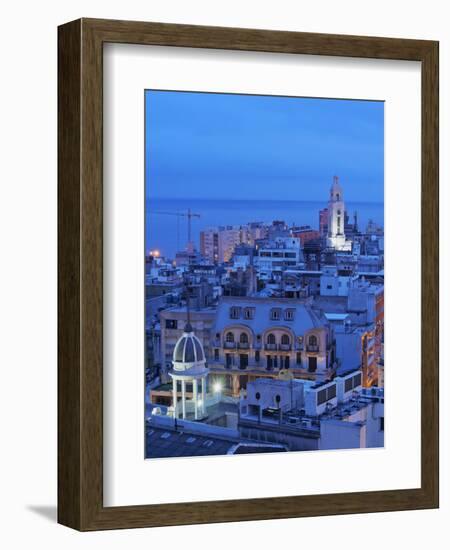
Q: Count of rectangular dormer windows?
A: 4